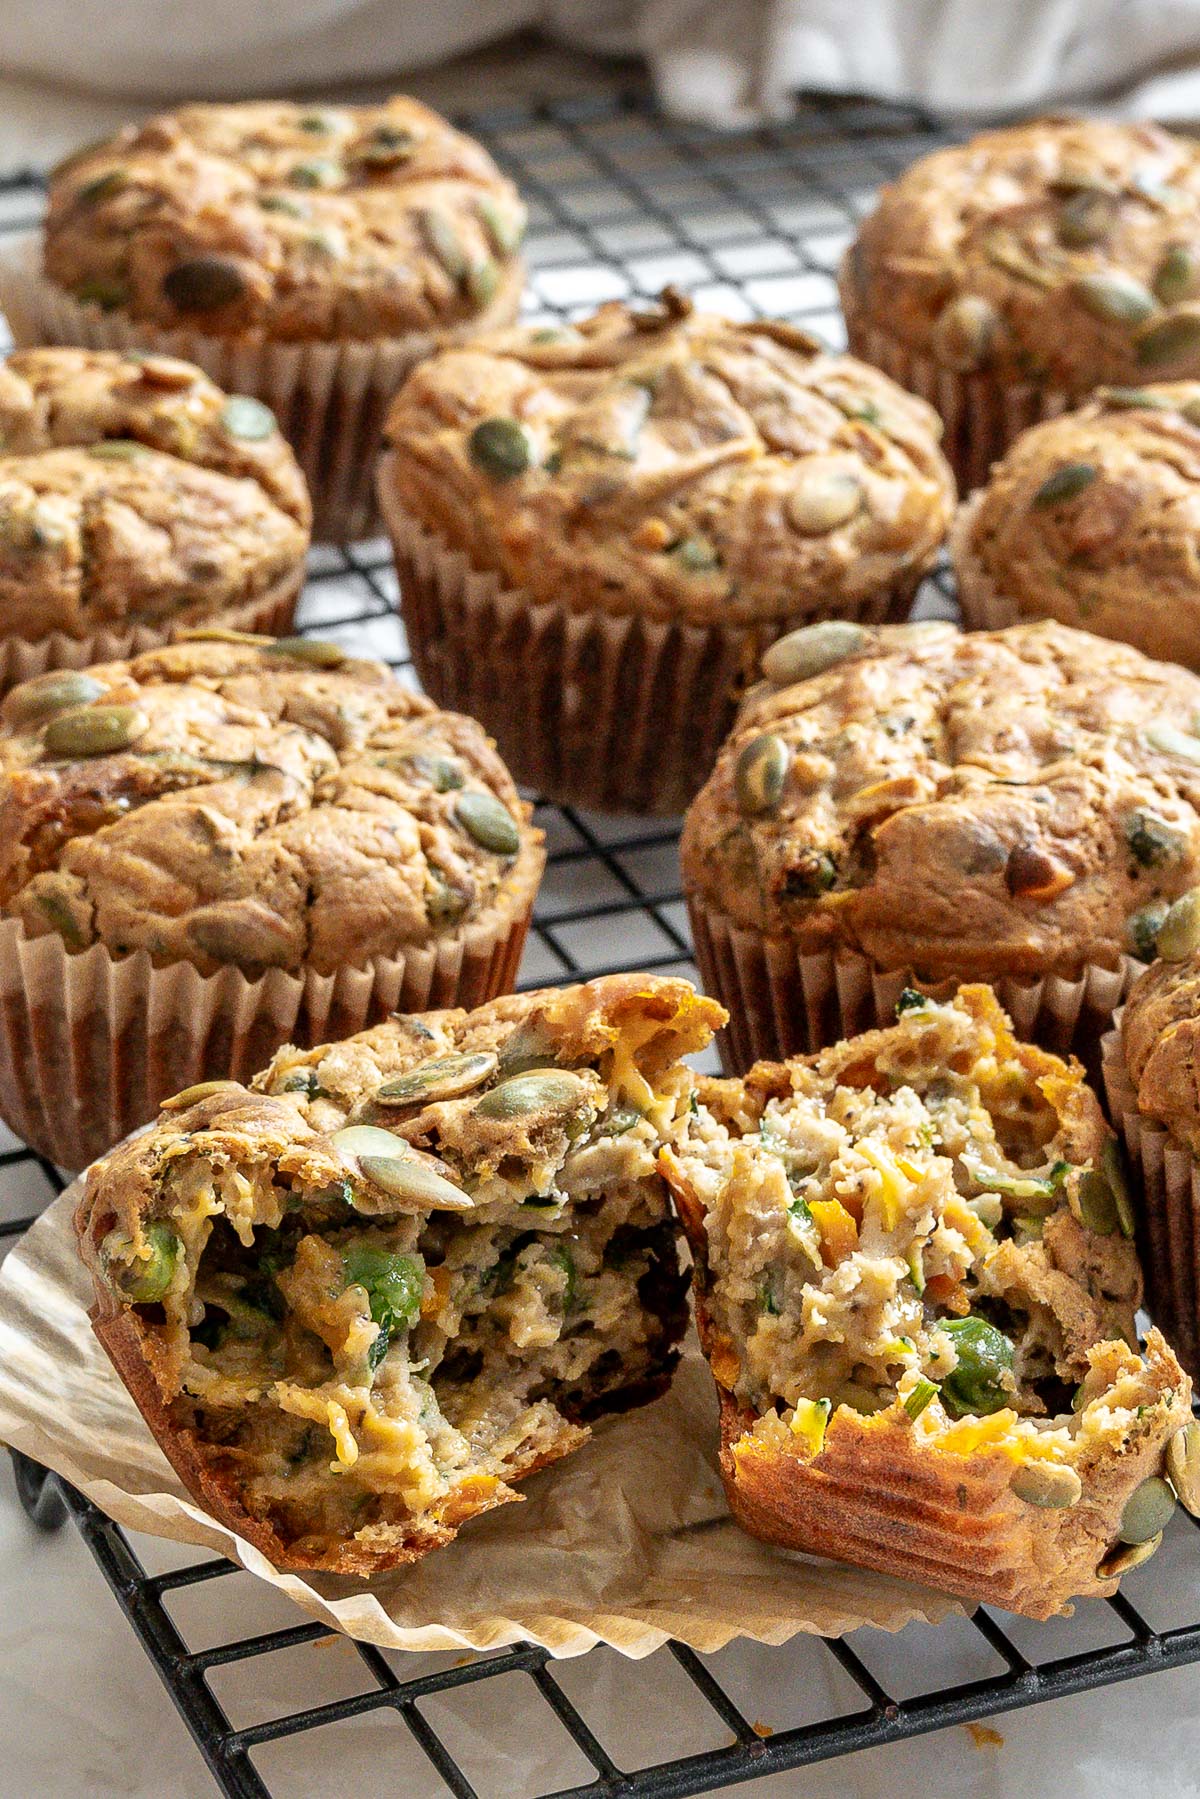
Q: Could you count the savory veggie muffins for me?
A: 9